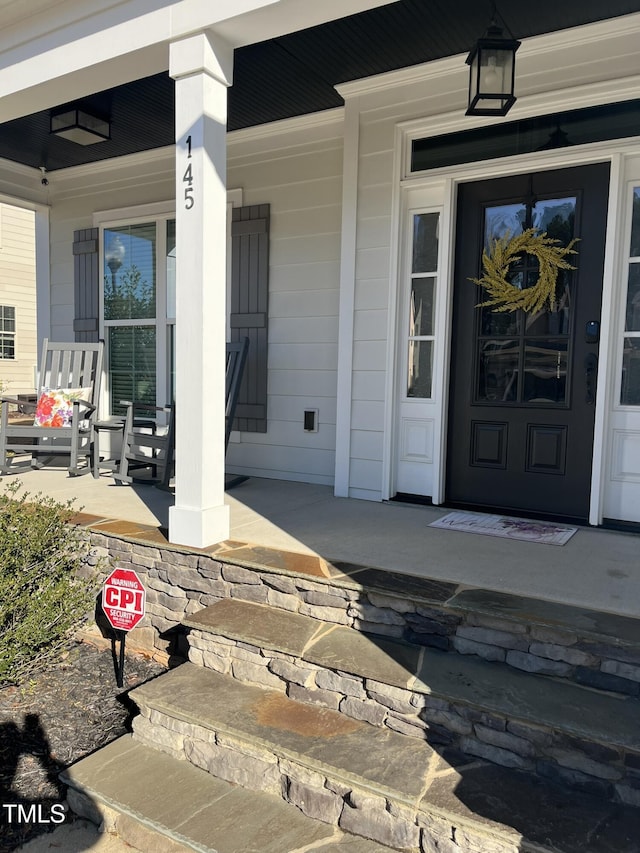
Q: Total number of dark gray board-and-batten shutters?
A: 2